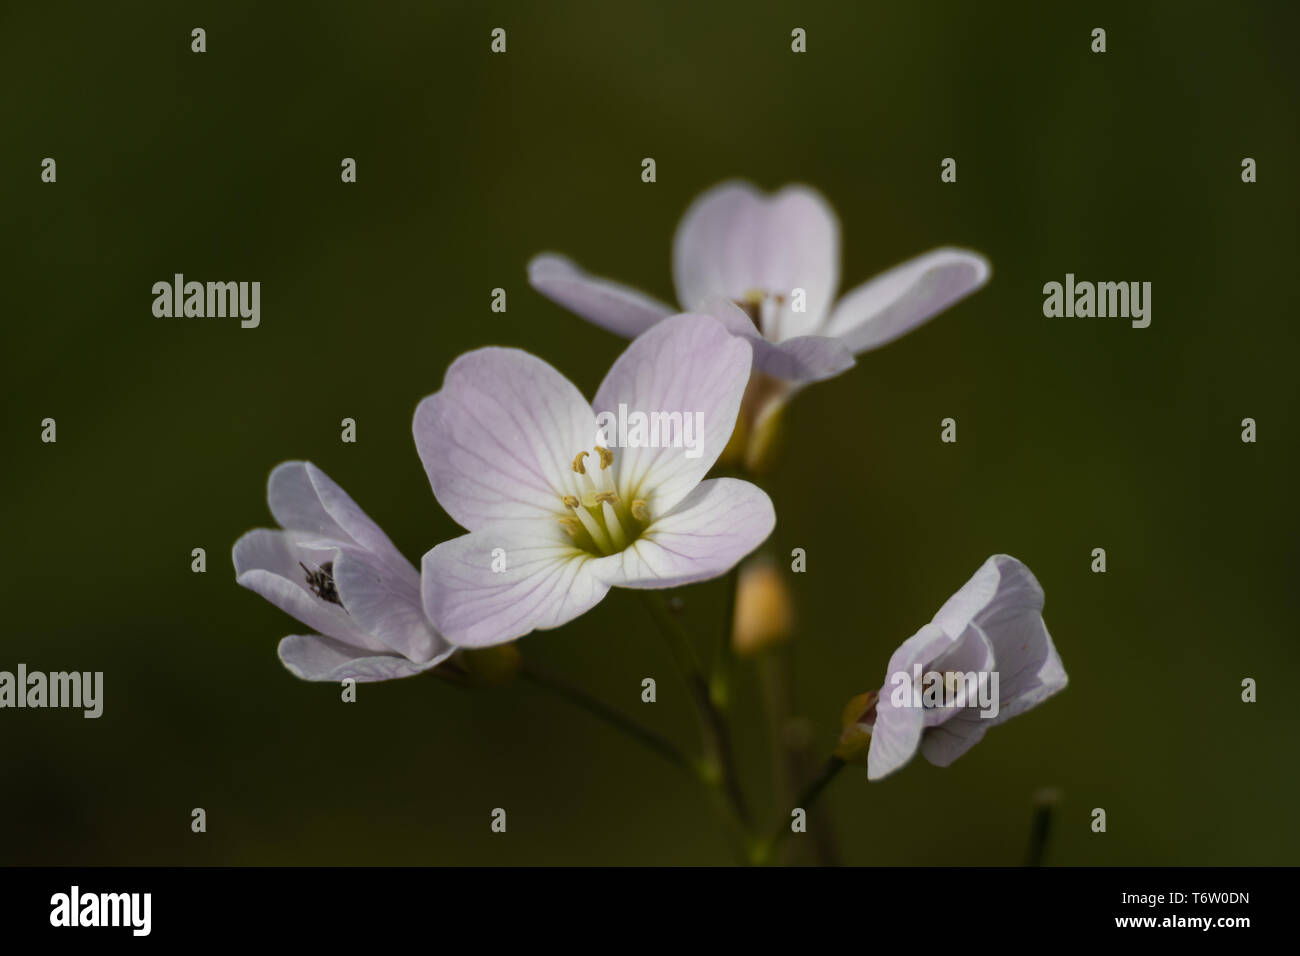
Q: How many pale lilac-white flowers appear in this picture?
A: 4